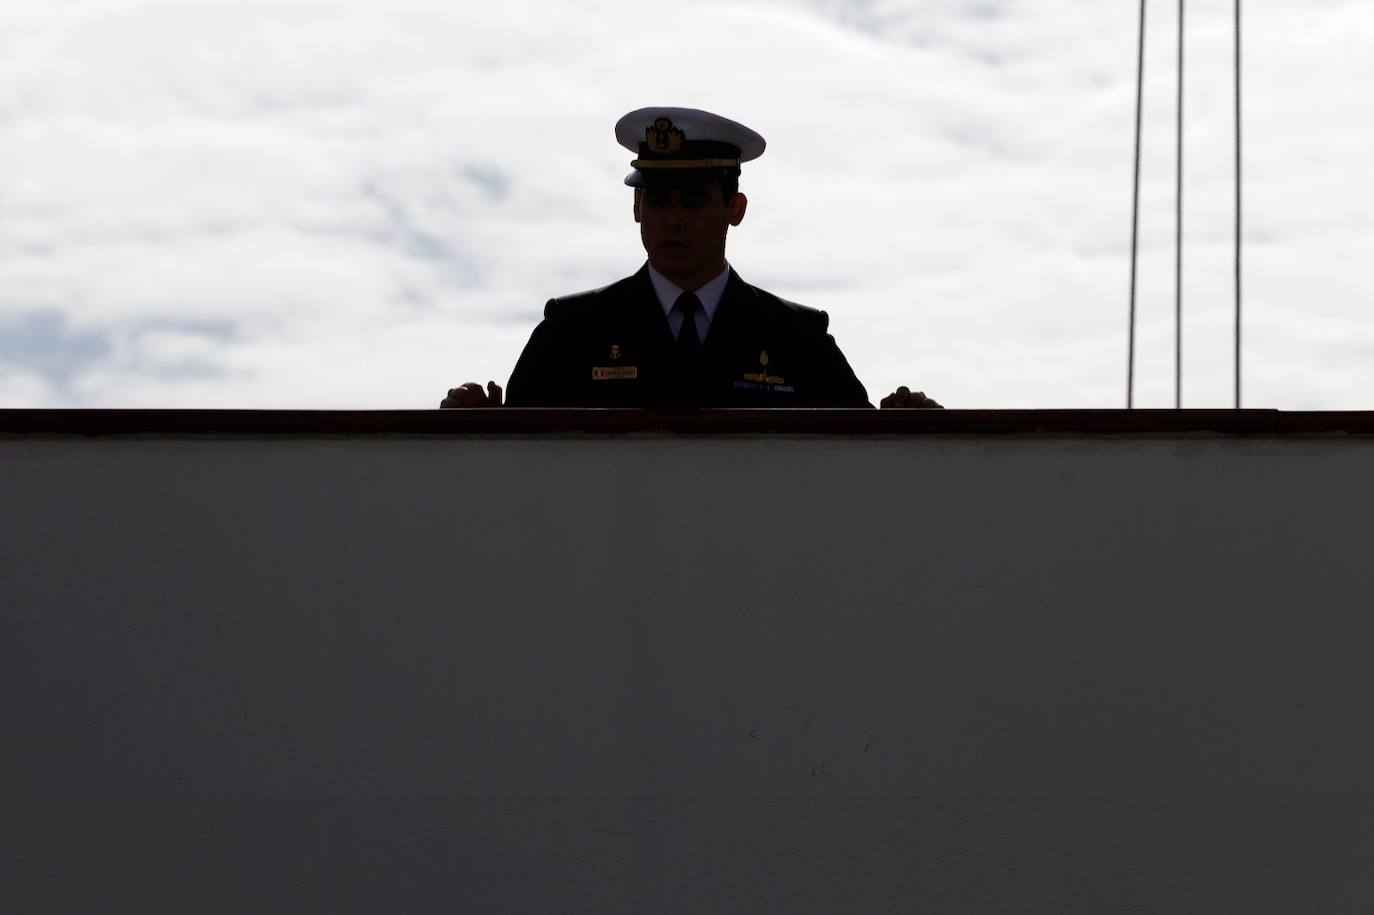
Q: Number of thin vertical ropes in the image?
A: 3